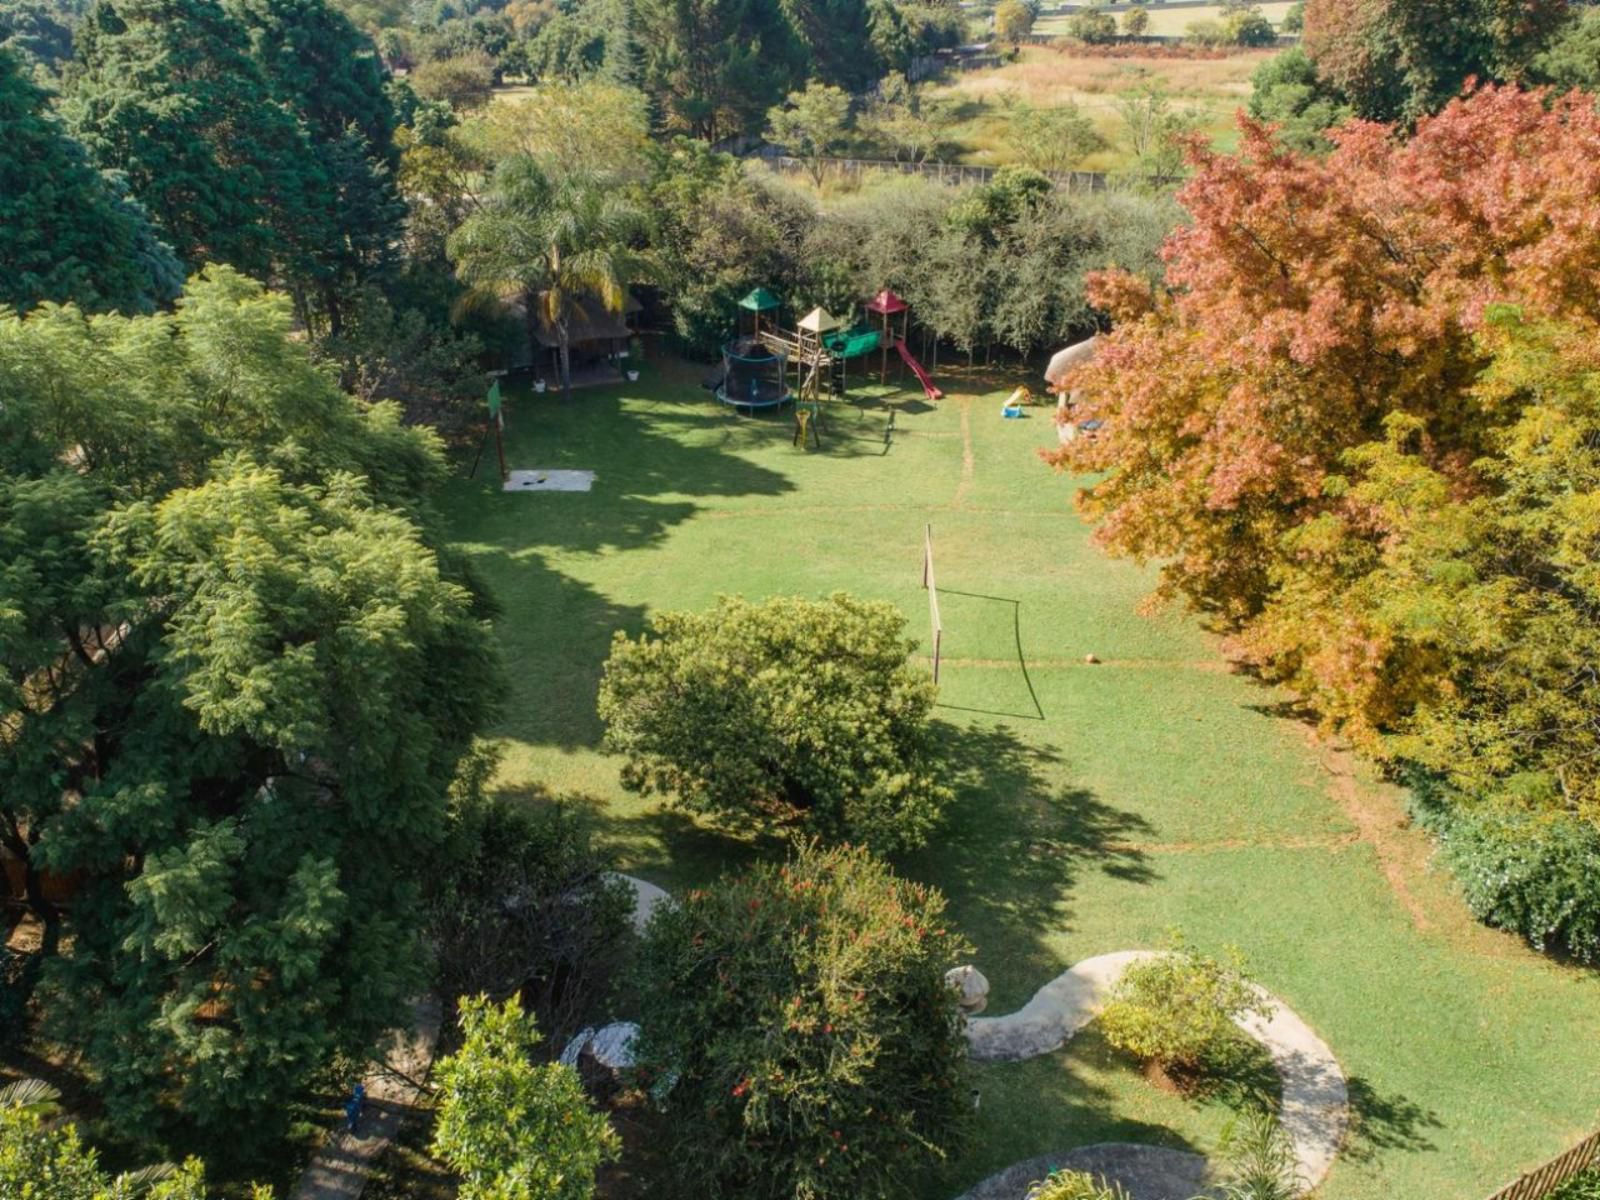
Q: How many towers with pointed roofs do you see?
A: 3